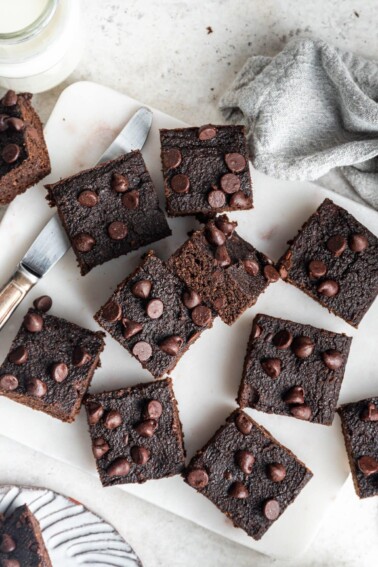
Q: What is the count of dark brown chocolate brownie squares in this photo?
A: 12